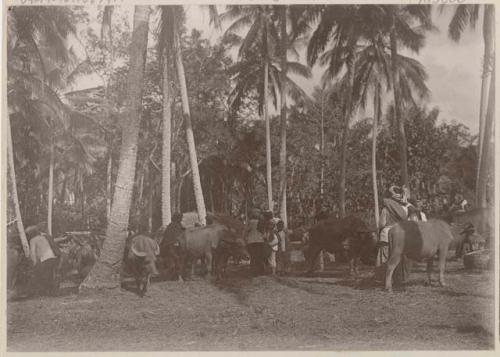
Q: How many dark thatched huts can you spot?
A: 1